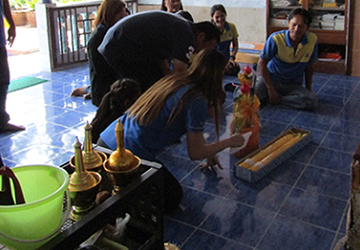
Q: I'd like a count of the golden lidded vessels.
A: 3